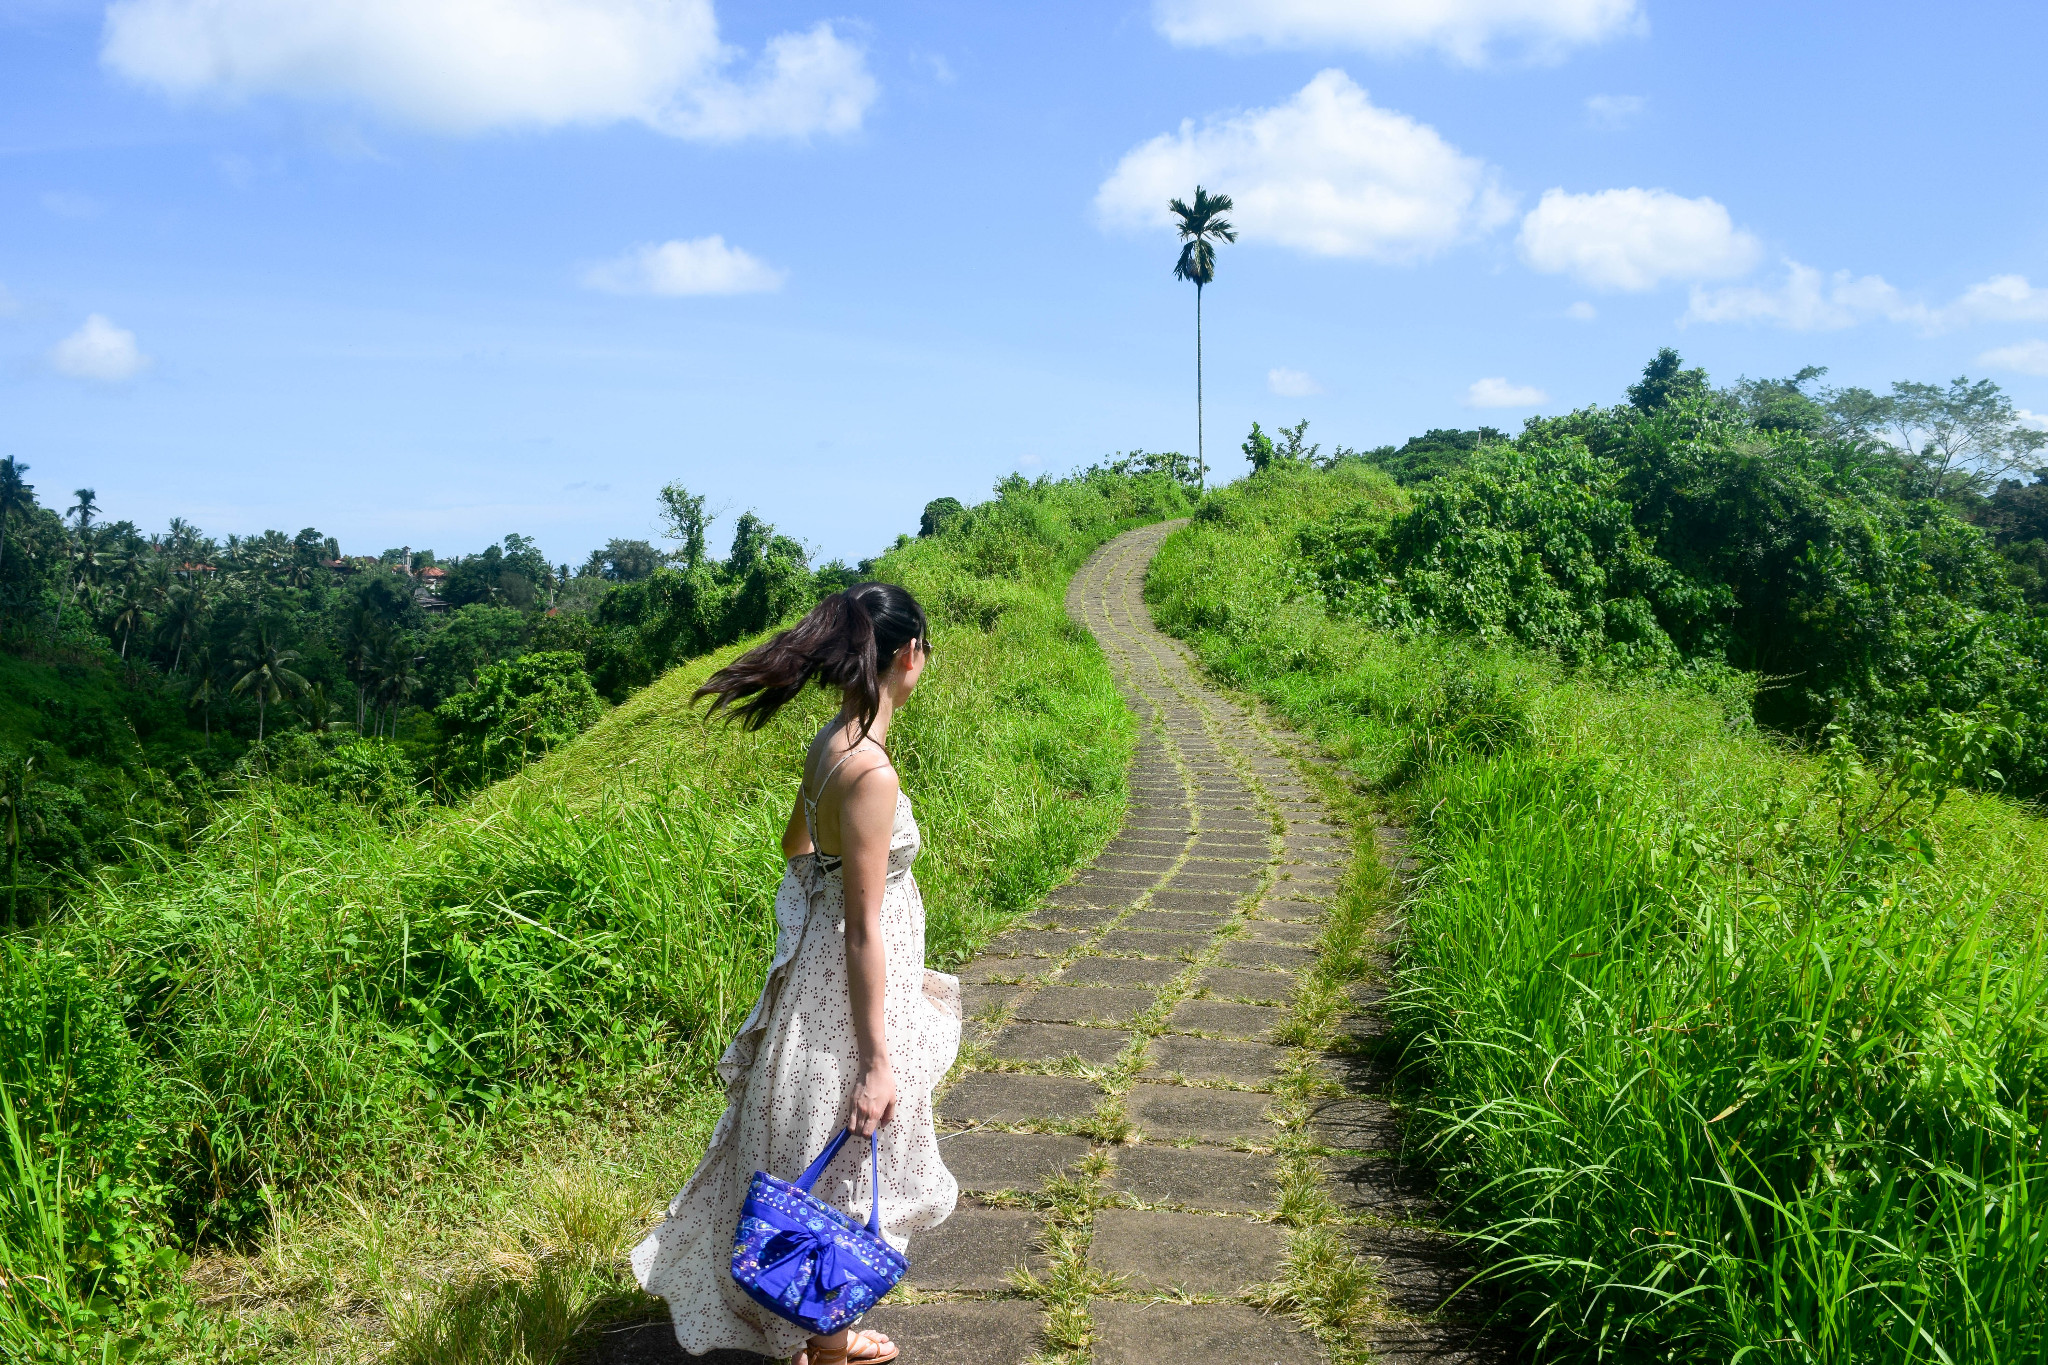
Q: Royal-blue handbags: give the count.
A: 1